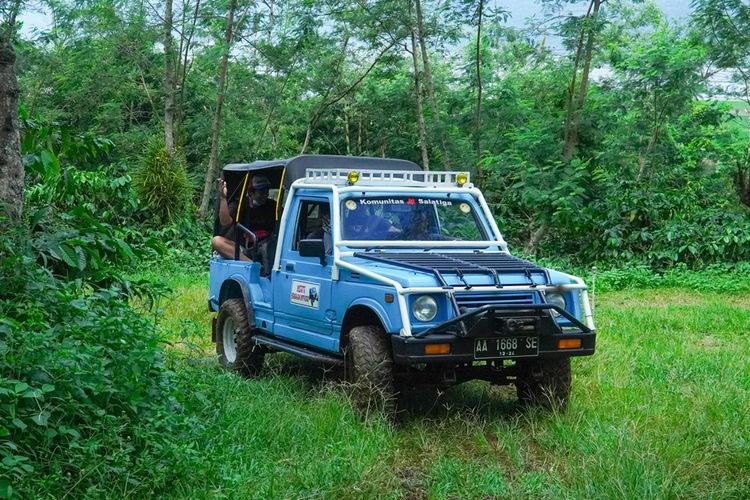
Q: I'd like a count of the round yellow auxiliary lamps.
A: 2